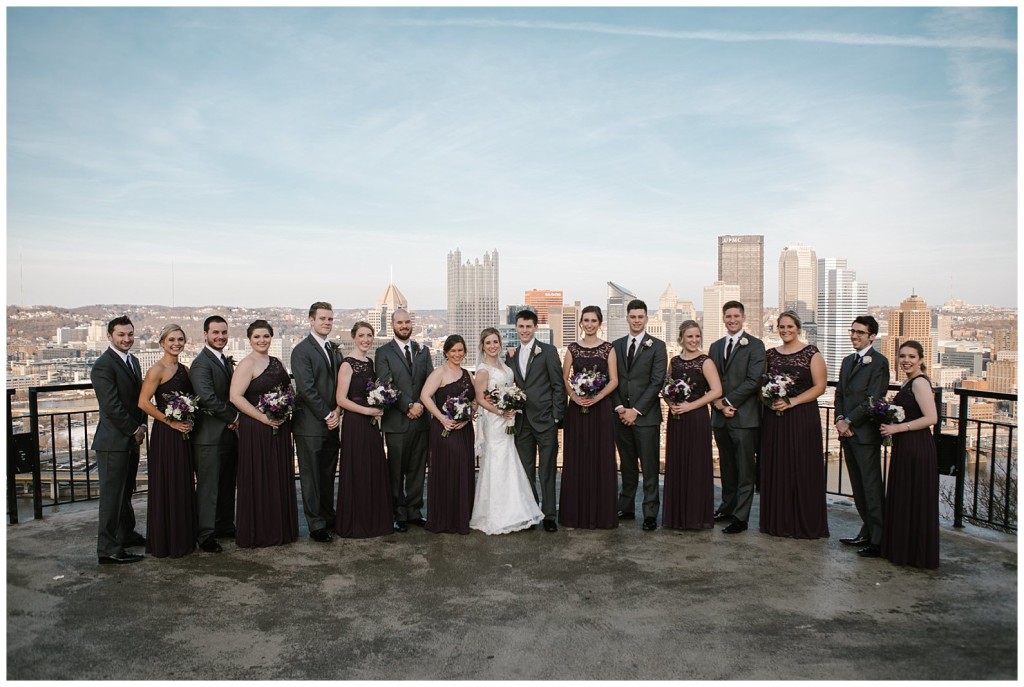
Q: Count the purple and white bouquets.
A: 9